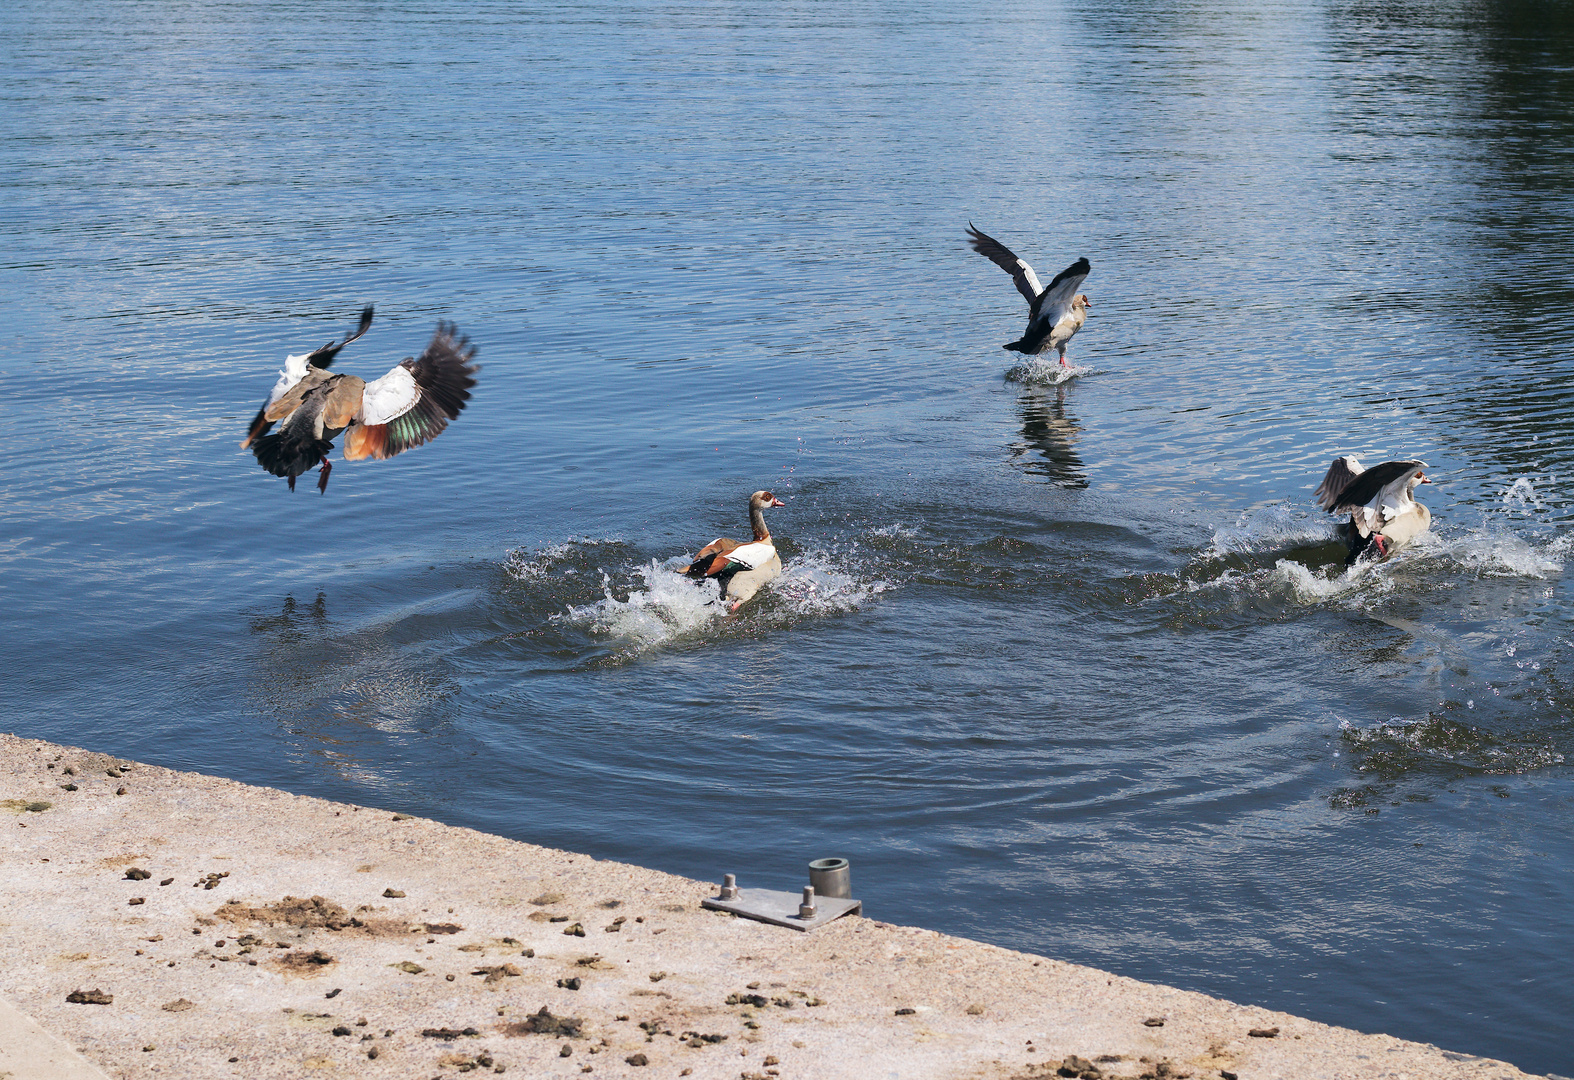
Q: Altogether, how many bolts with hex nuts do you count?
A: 2